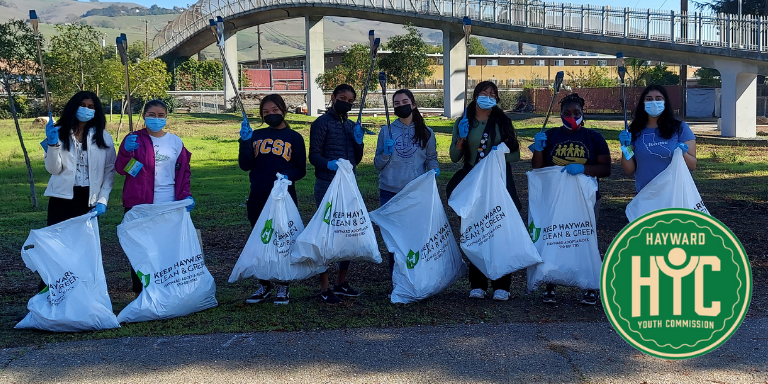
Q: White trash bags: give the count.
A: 8